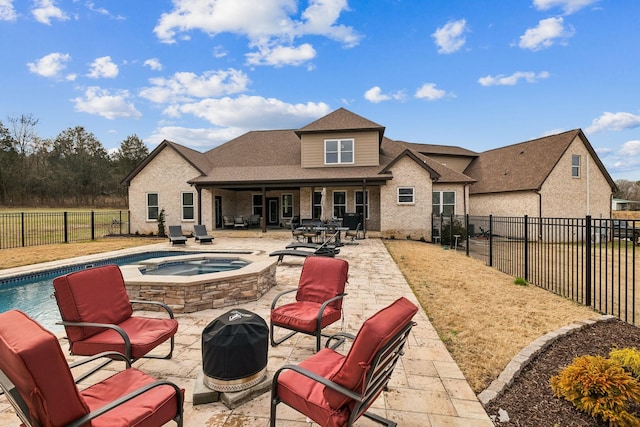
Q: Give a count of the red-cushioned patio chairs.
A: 4